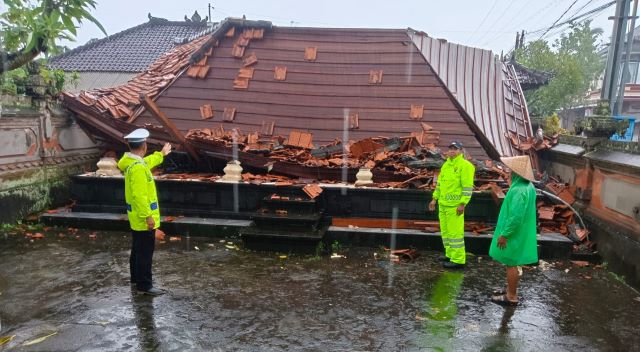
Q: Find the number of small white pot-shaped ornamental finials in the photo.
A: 3